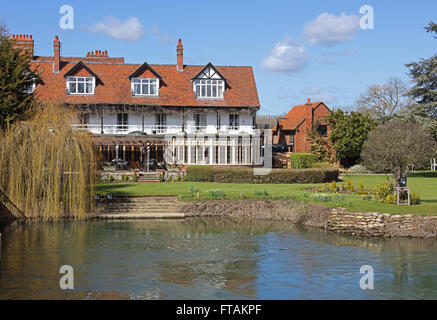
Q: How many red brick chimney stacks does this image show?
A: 5